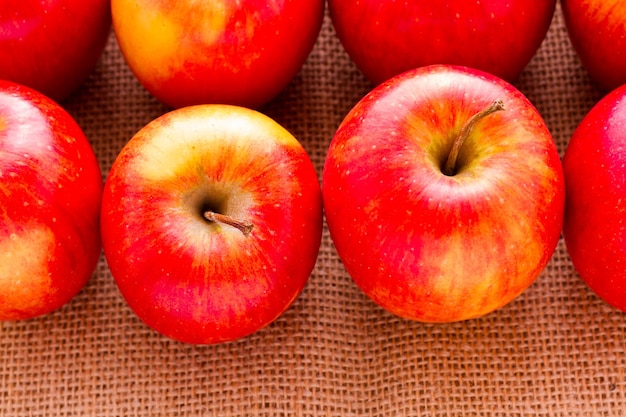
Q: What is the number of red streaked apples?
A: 8